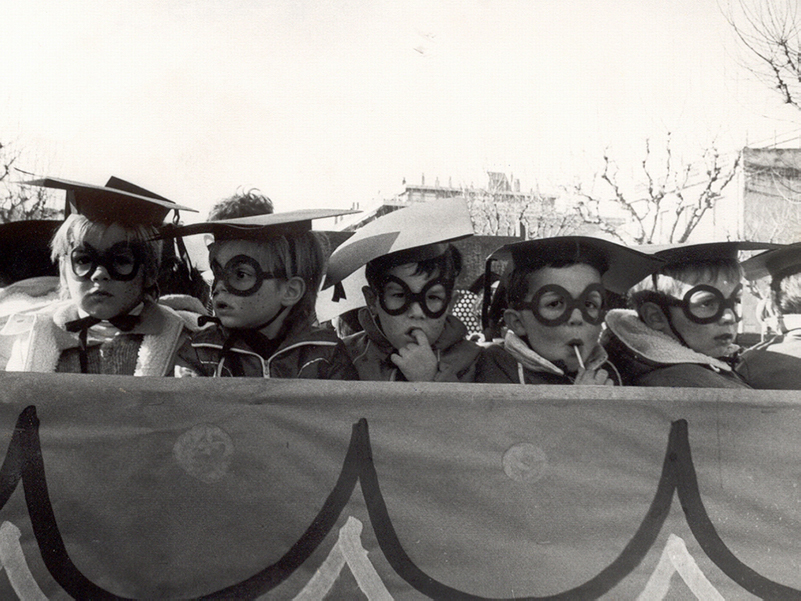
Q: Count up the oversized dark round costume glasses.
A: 5